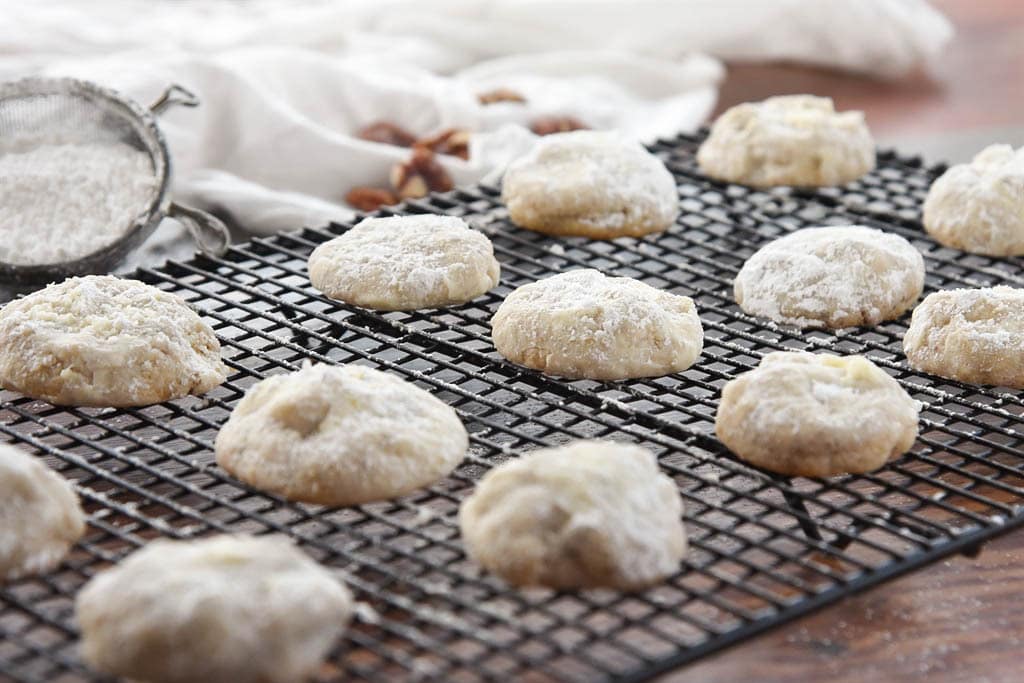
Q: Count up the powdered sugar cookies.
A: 13